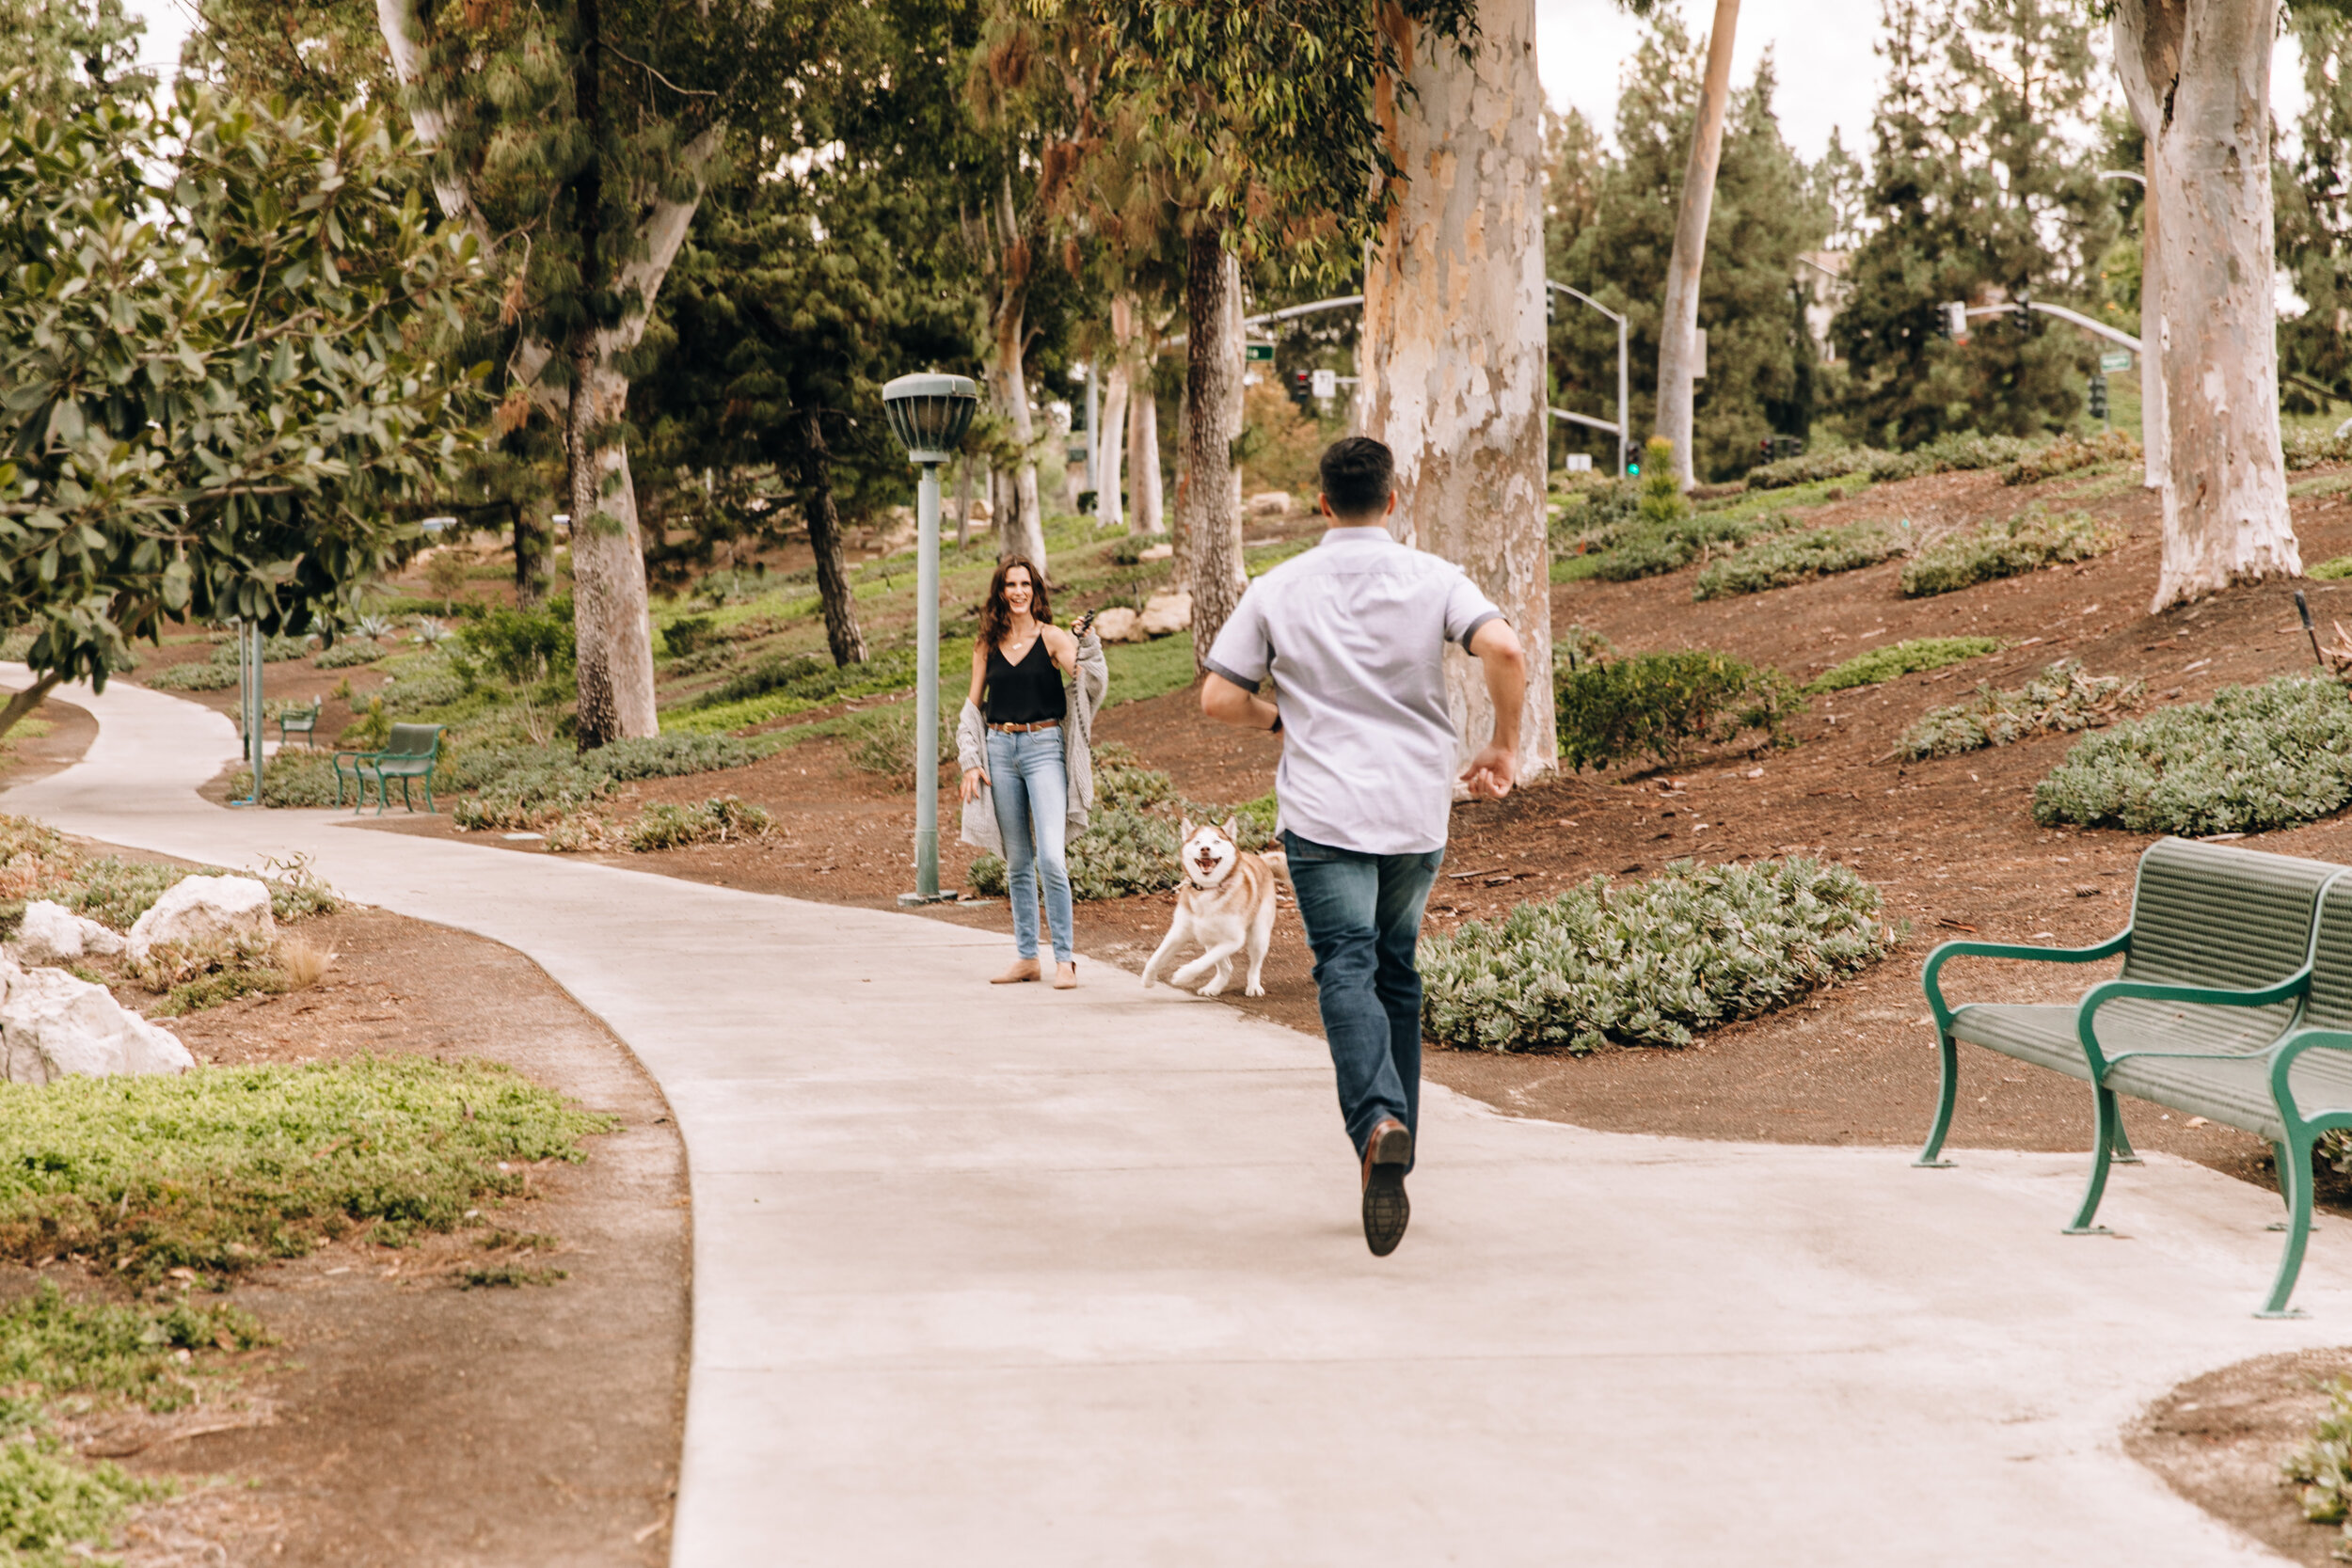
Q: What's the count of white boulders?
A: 3